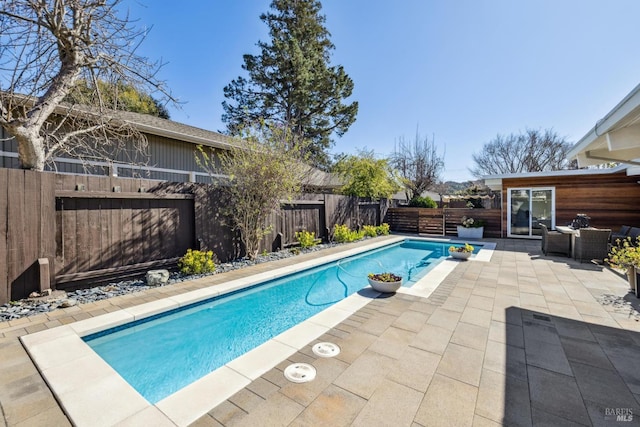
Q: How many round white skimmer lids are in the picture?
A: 2